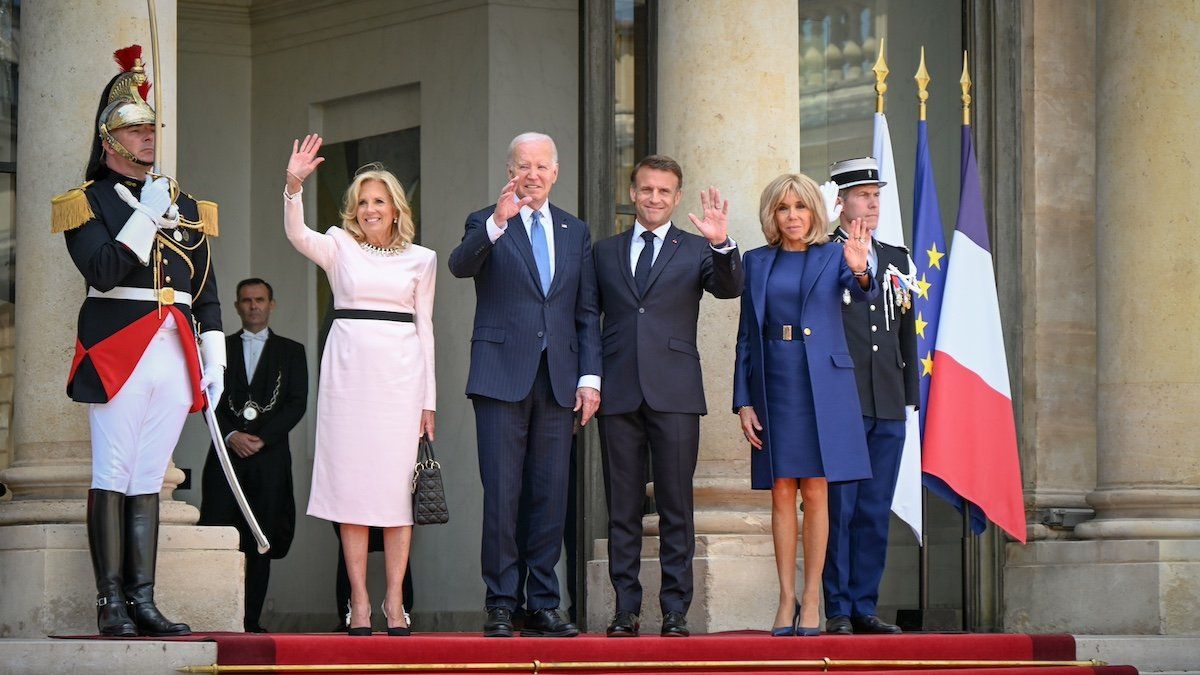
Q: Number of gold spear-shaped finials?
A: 3